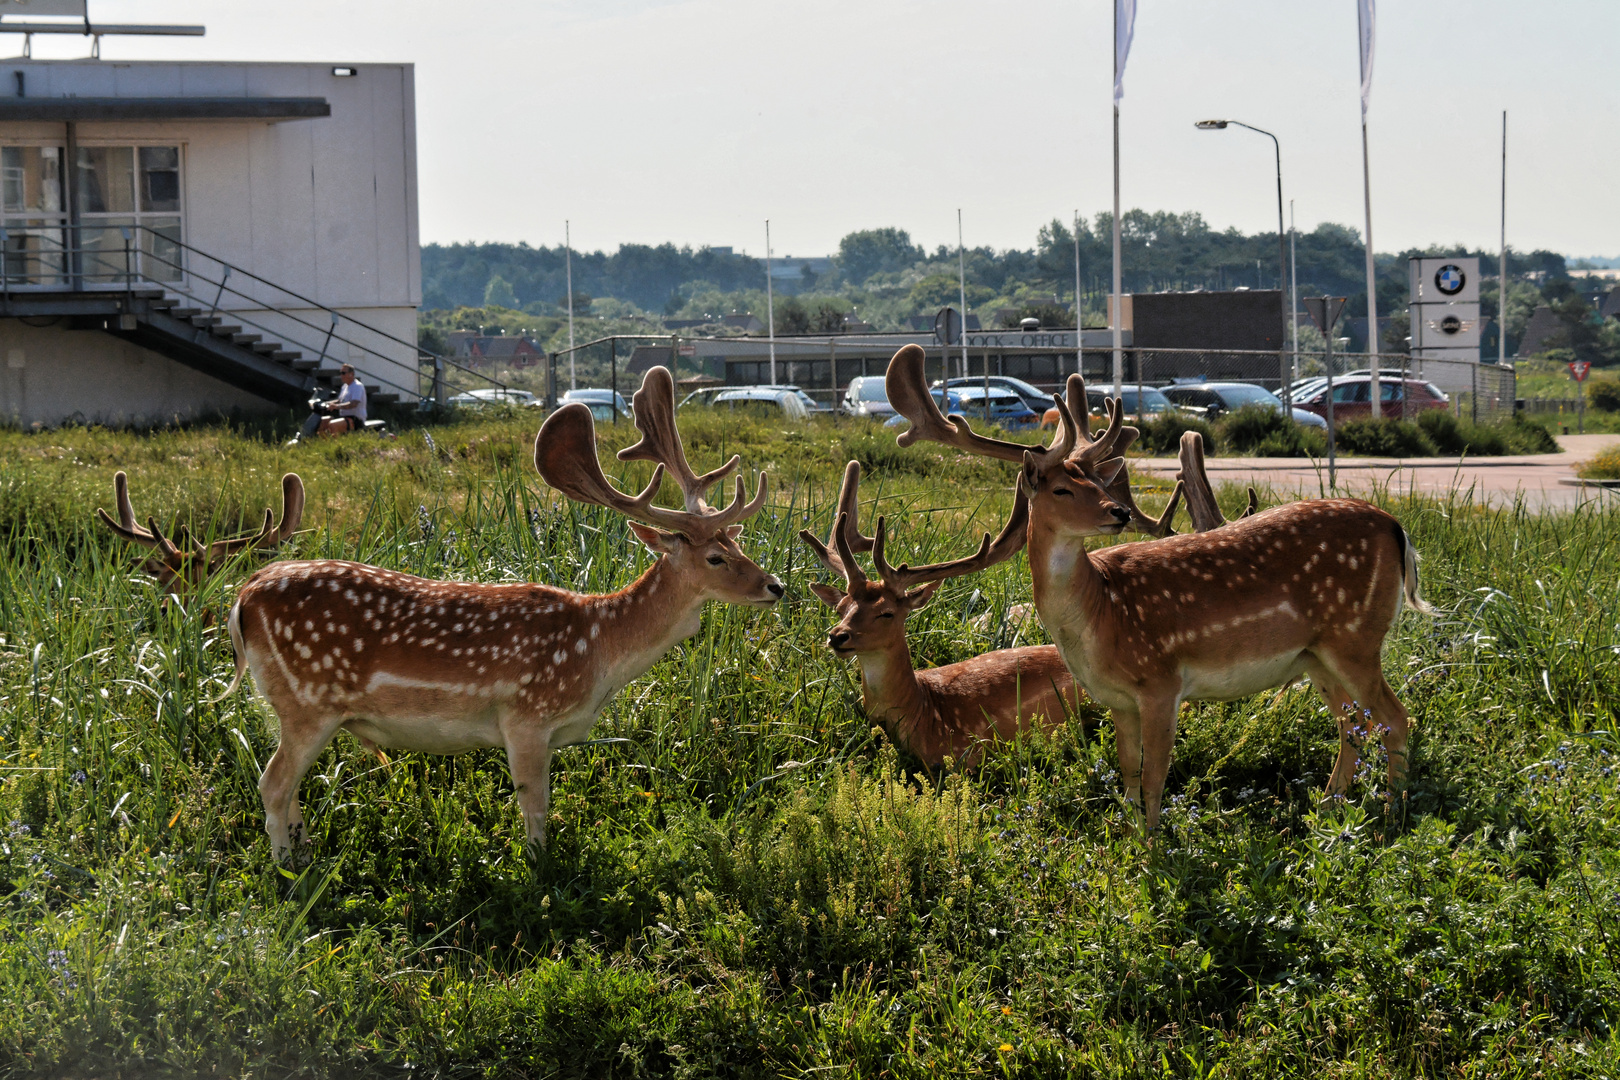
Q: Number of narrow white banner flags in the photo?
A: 2